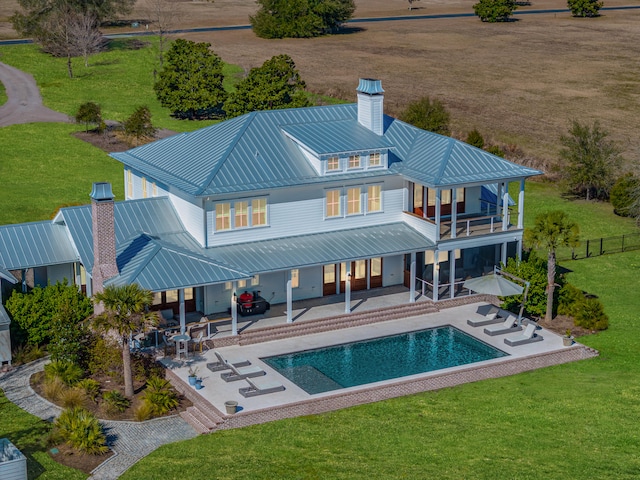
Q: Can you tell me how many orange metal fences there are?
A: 0